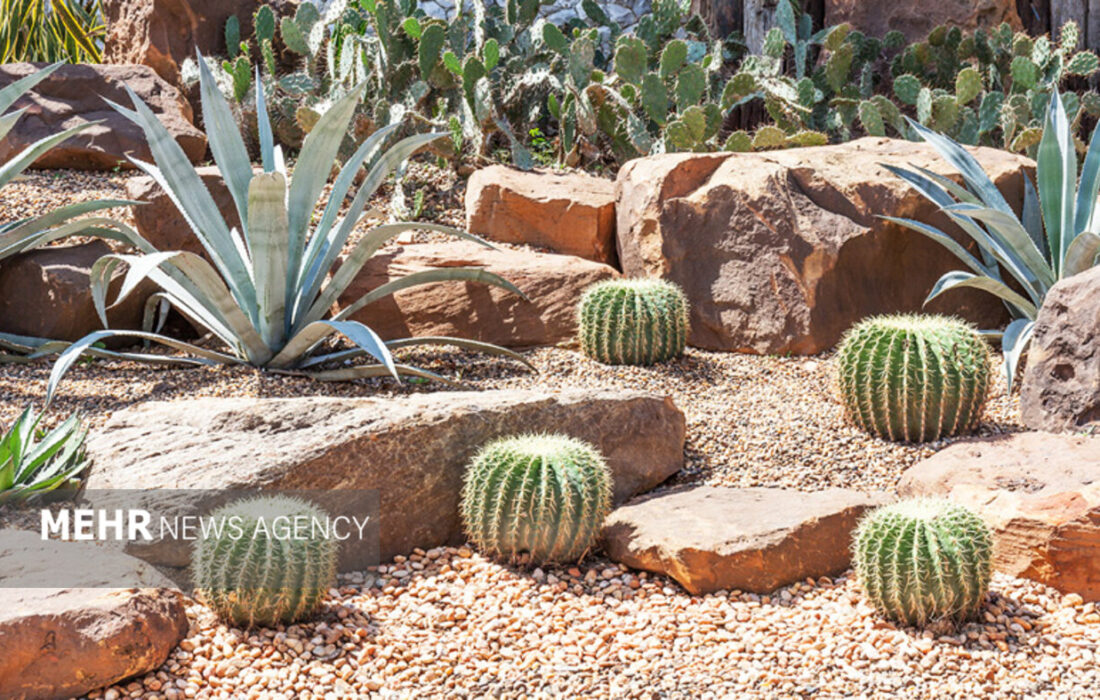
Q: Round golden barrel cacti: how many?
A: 5